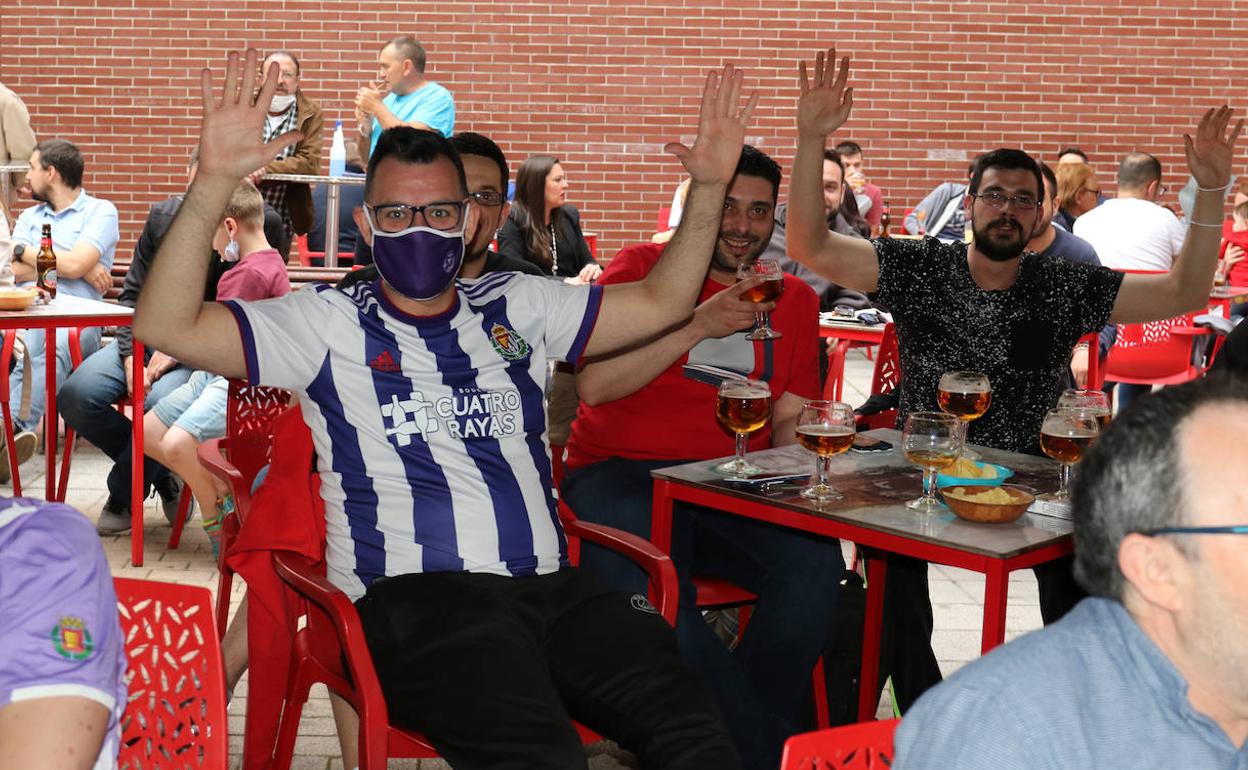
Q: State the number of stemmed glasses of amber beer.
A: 7